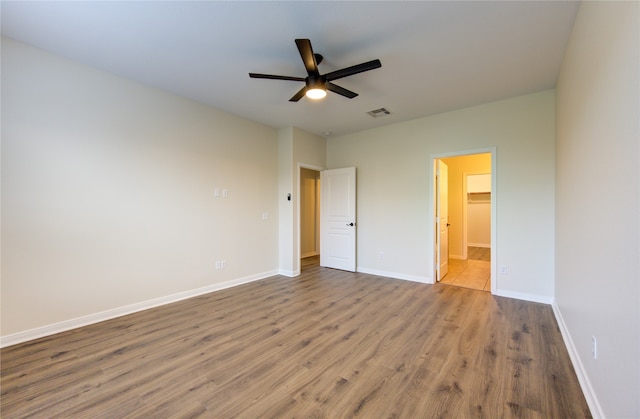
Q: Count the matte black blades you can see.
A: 5